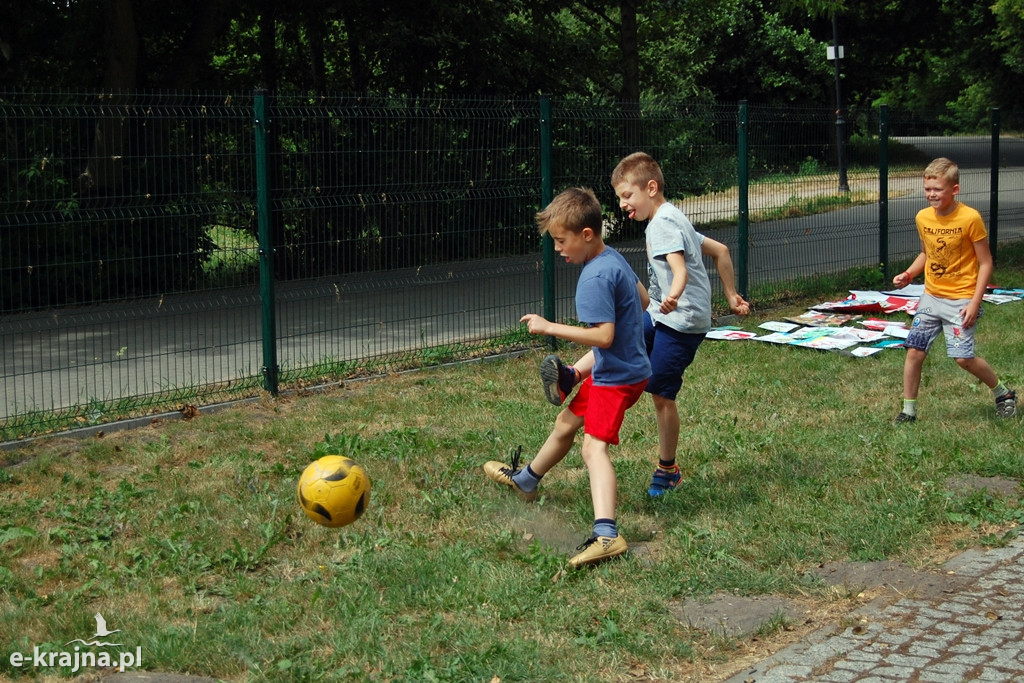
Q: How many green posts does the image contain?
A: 5